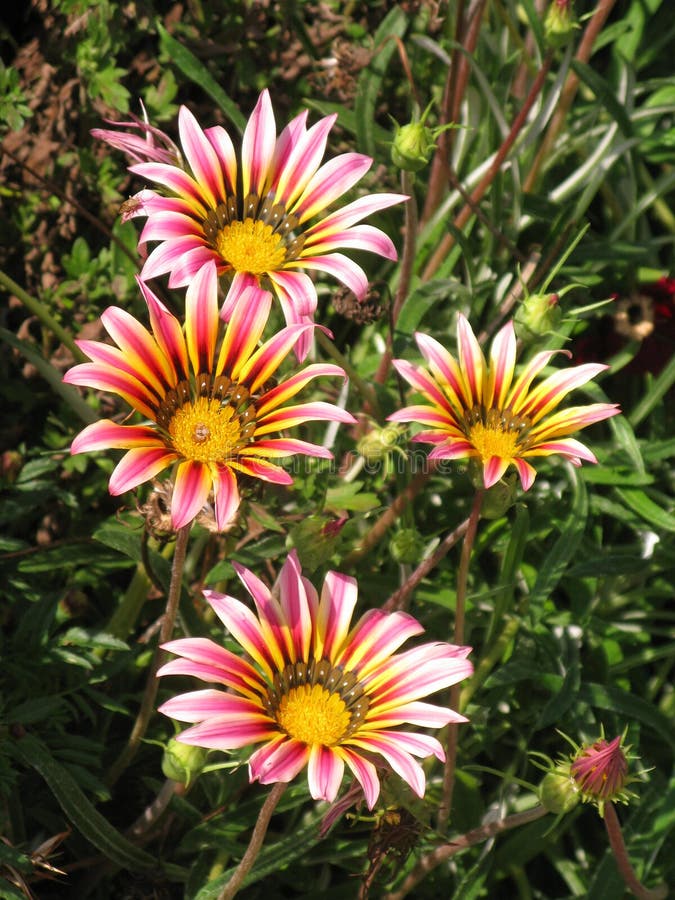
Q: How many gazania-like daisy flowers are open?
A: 4